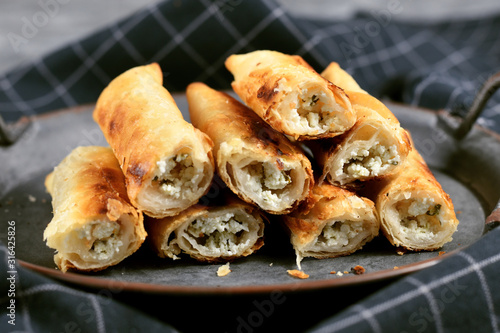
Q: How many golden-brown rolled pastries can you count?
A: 8